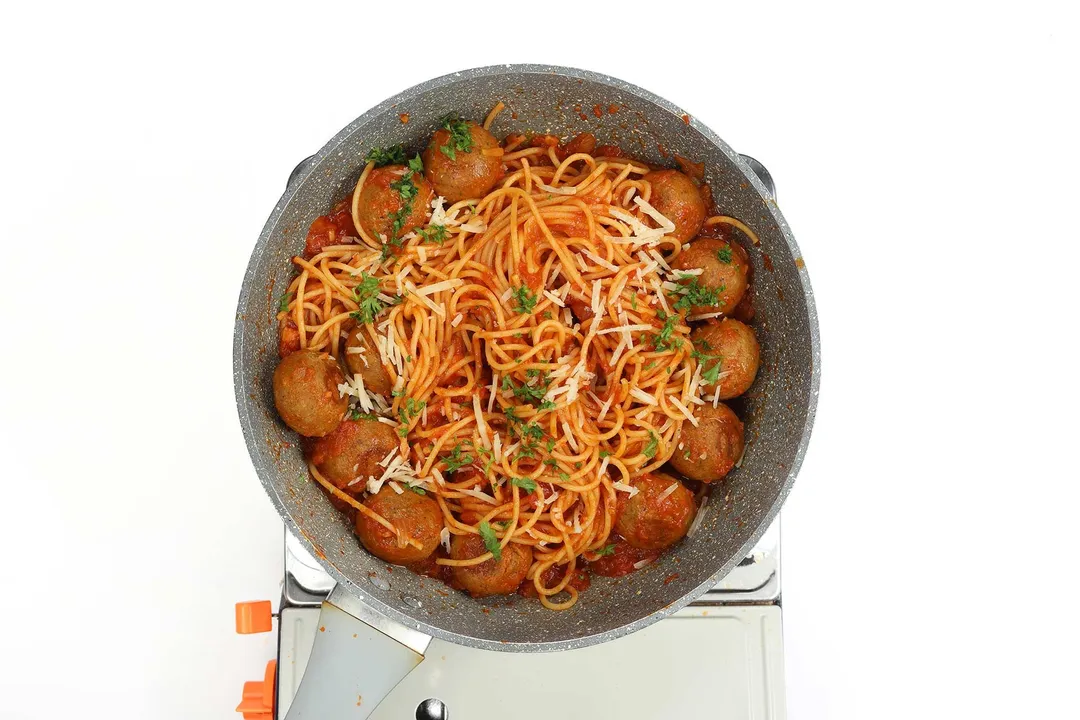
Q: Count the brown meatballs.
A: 12